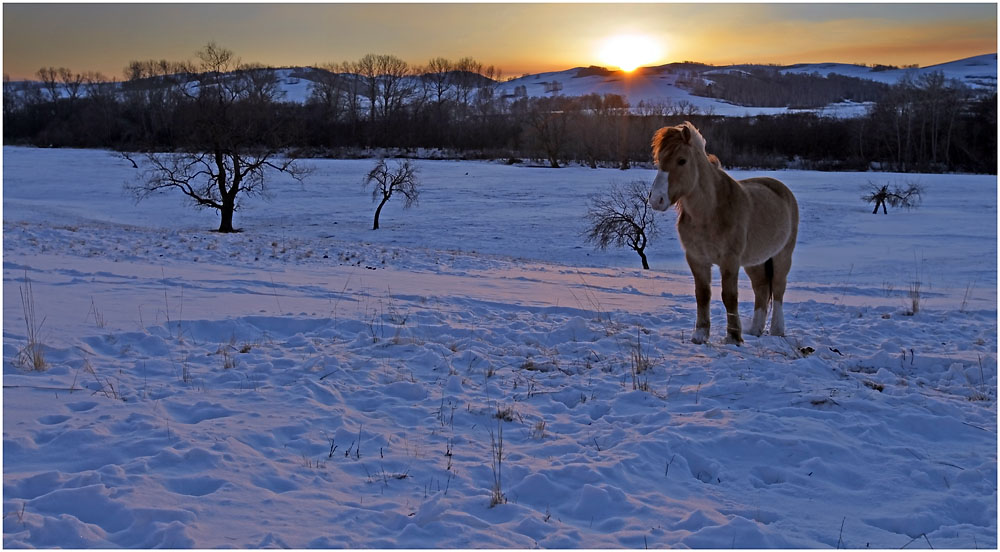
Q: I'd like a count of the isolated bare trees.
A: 4